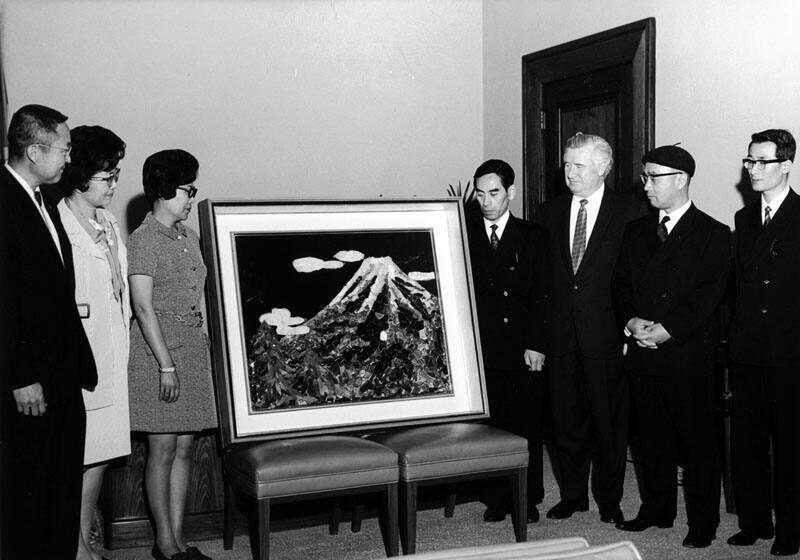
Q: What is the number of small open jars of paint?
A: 0